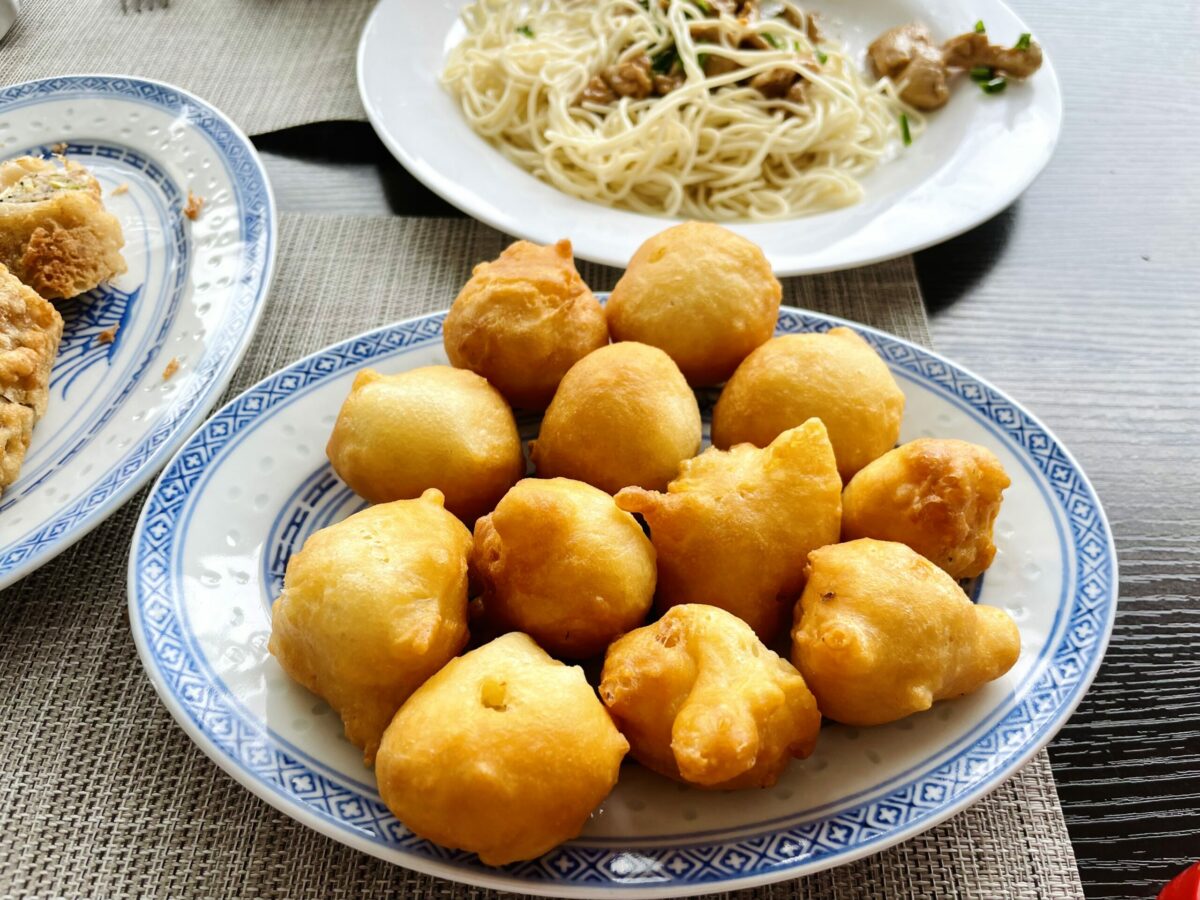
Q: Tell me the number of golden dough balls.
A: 12